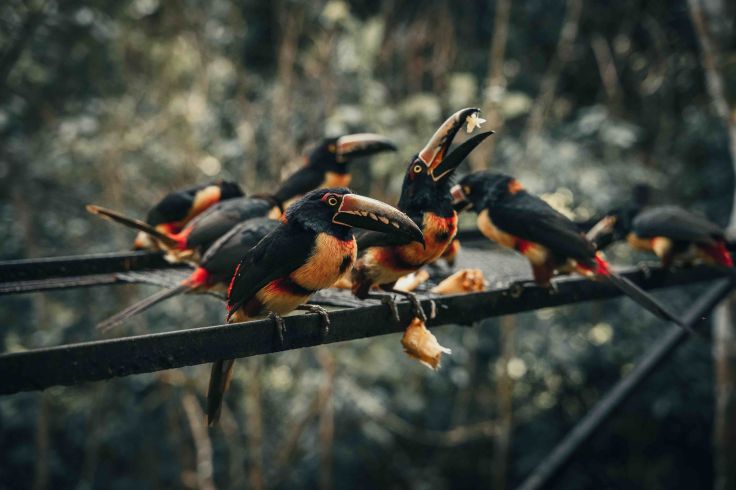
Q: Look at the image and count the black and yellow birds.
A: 8